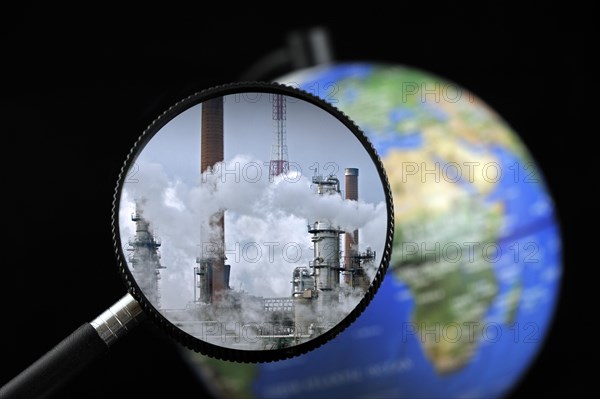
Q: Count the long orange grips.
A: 0